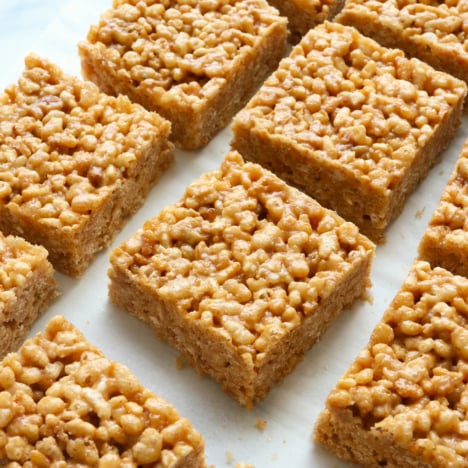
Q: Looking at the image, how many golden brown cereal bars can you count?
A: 10